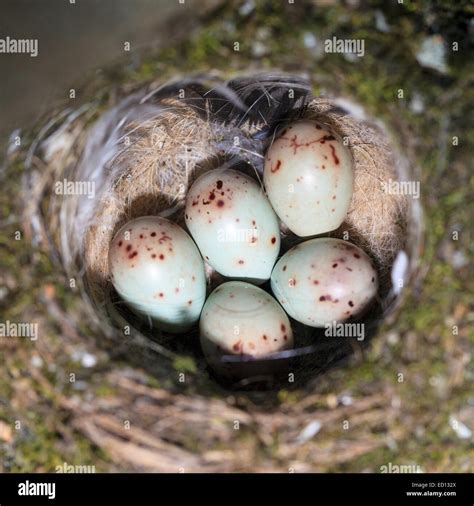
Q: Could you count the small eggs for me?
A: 5